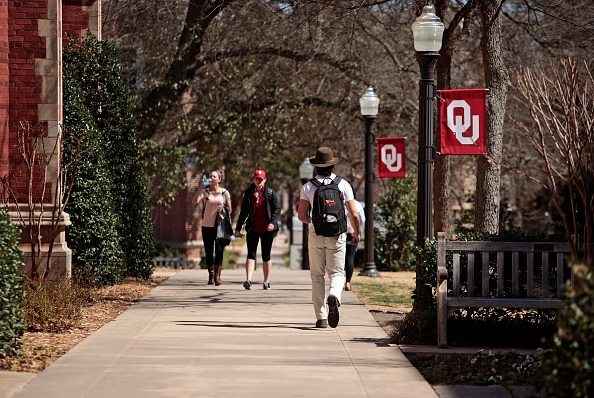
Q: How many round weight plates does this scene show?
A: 0